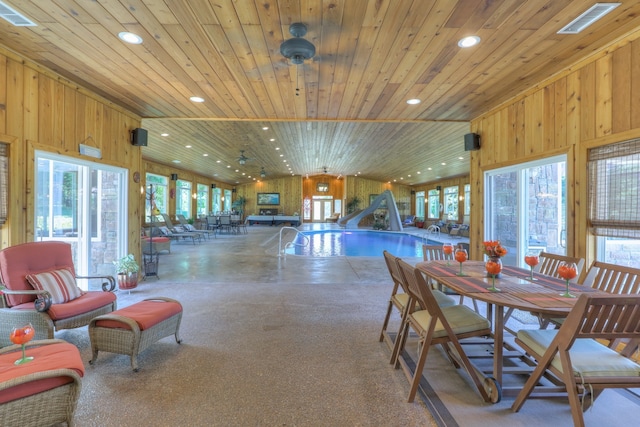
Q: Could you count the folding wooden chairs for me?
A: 6